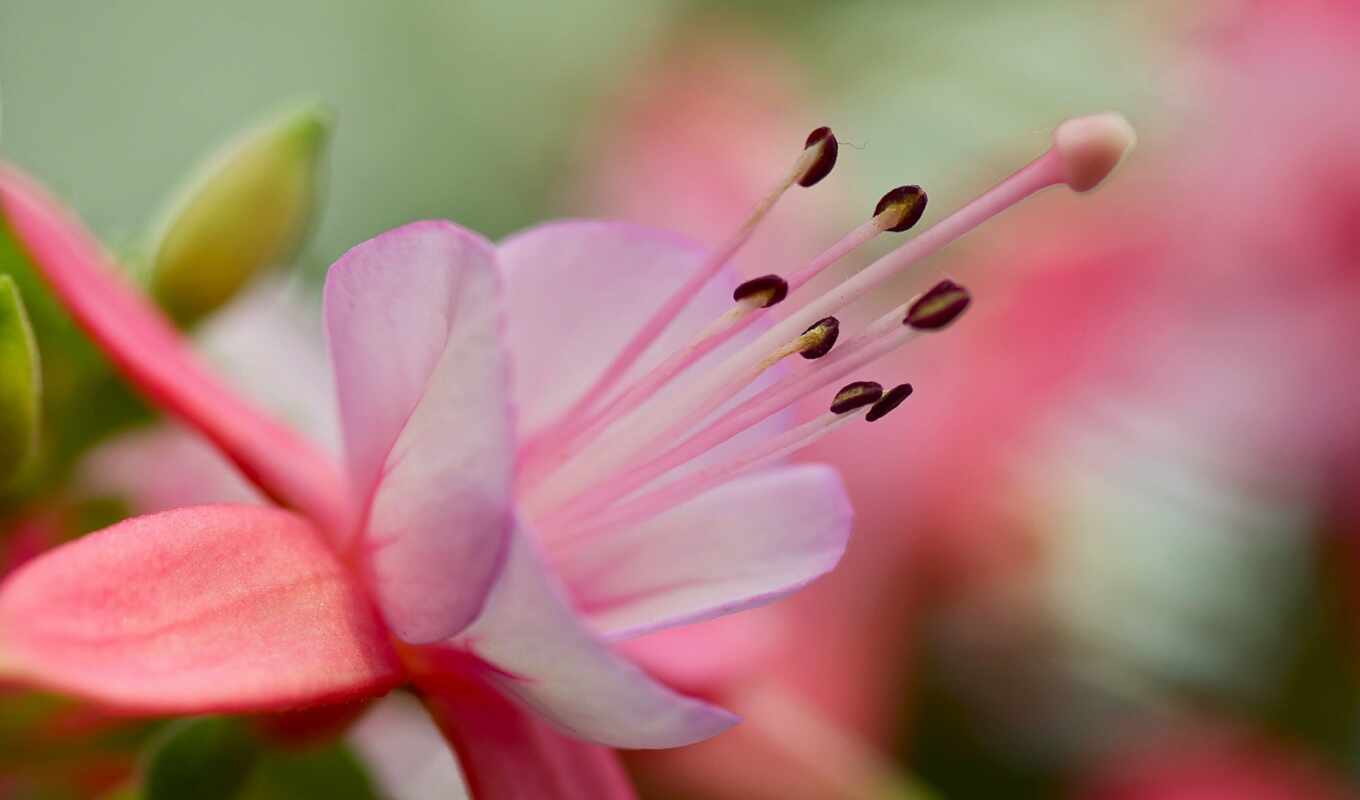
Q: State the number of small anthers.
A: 7